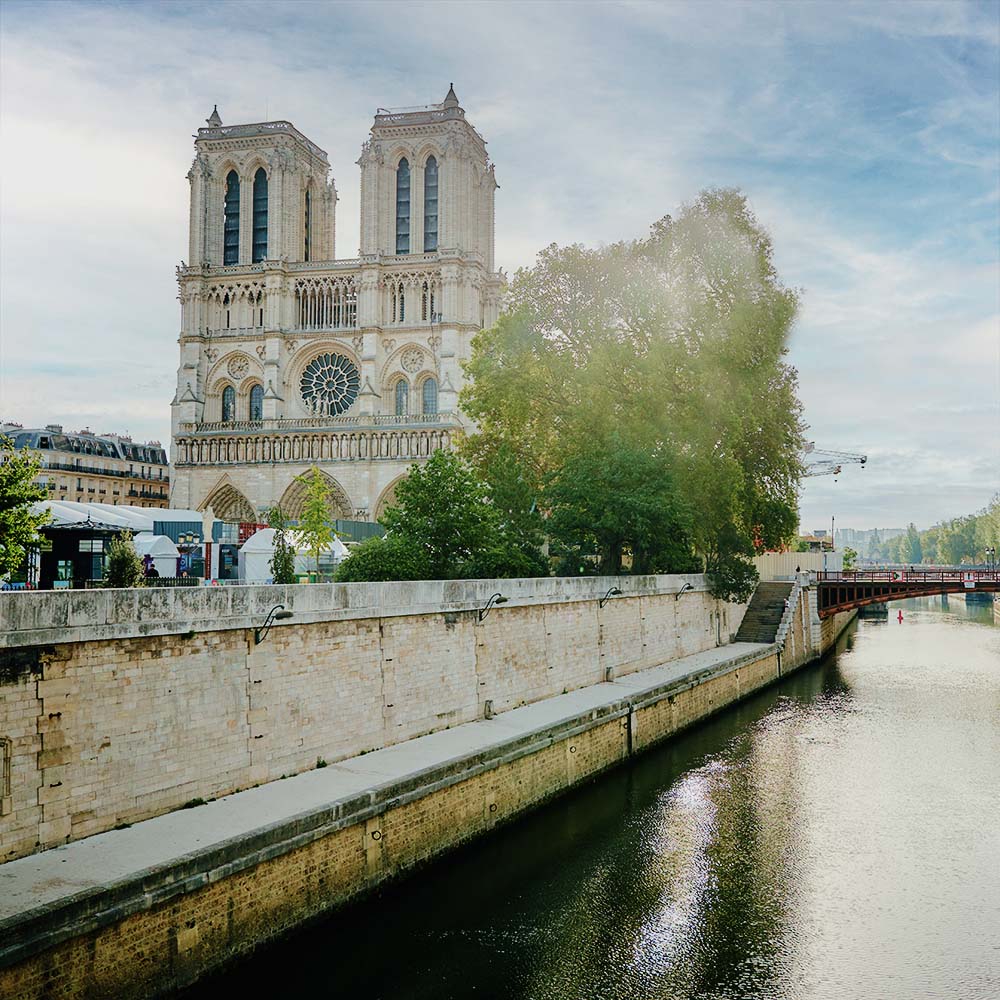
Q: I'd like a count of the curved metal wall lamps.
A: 4